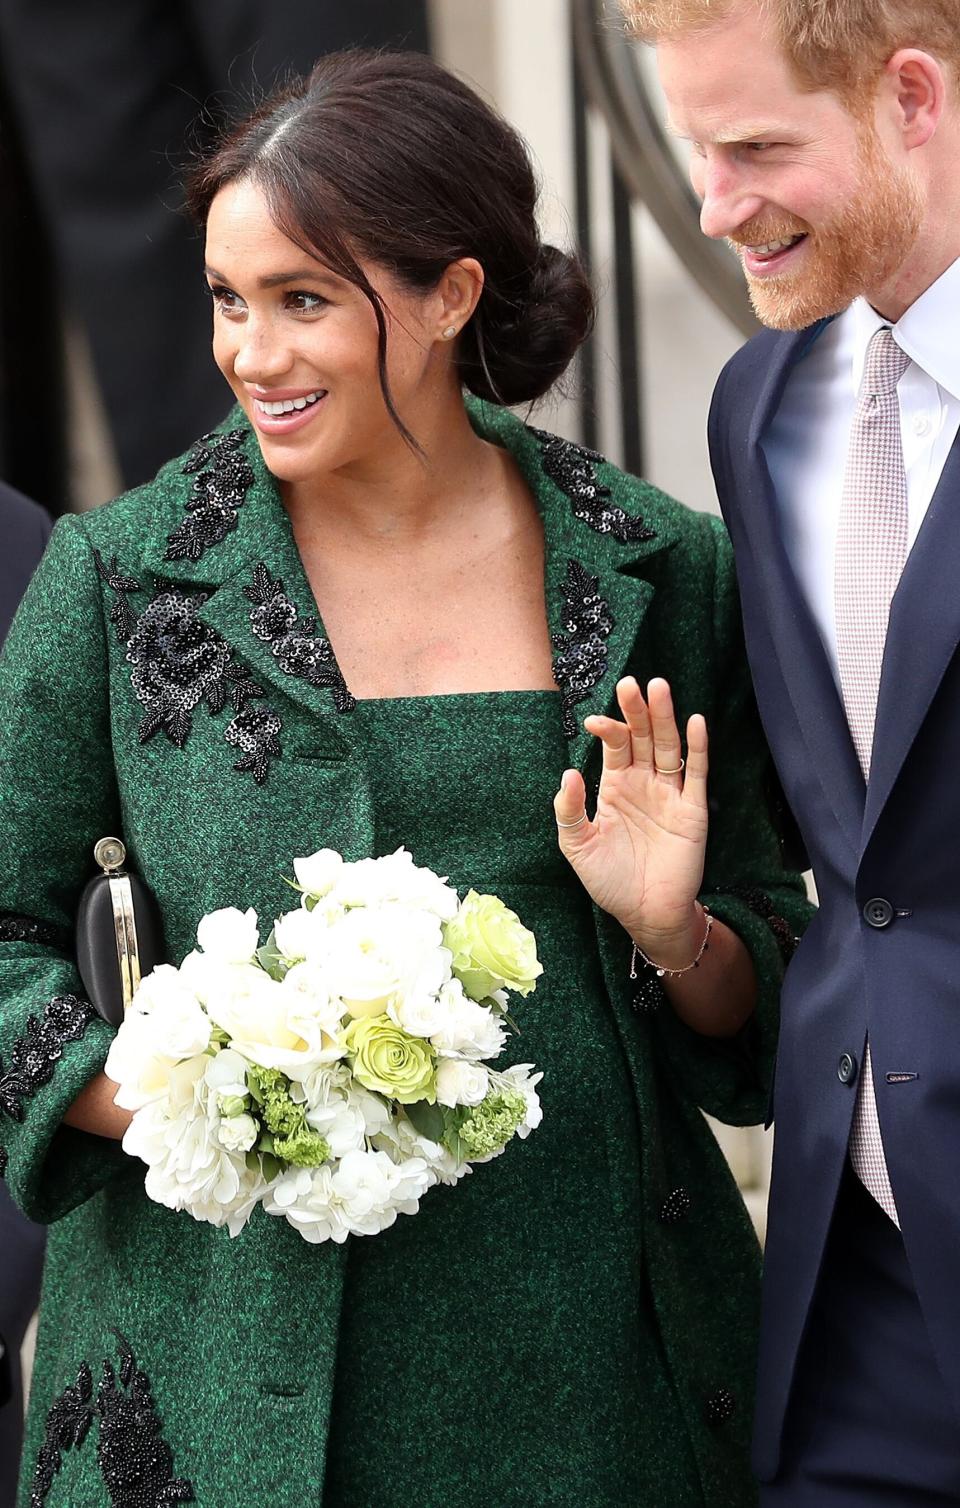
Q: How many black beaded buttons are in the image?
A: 3